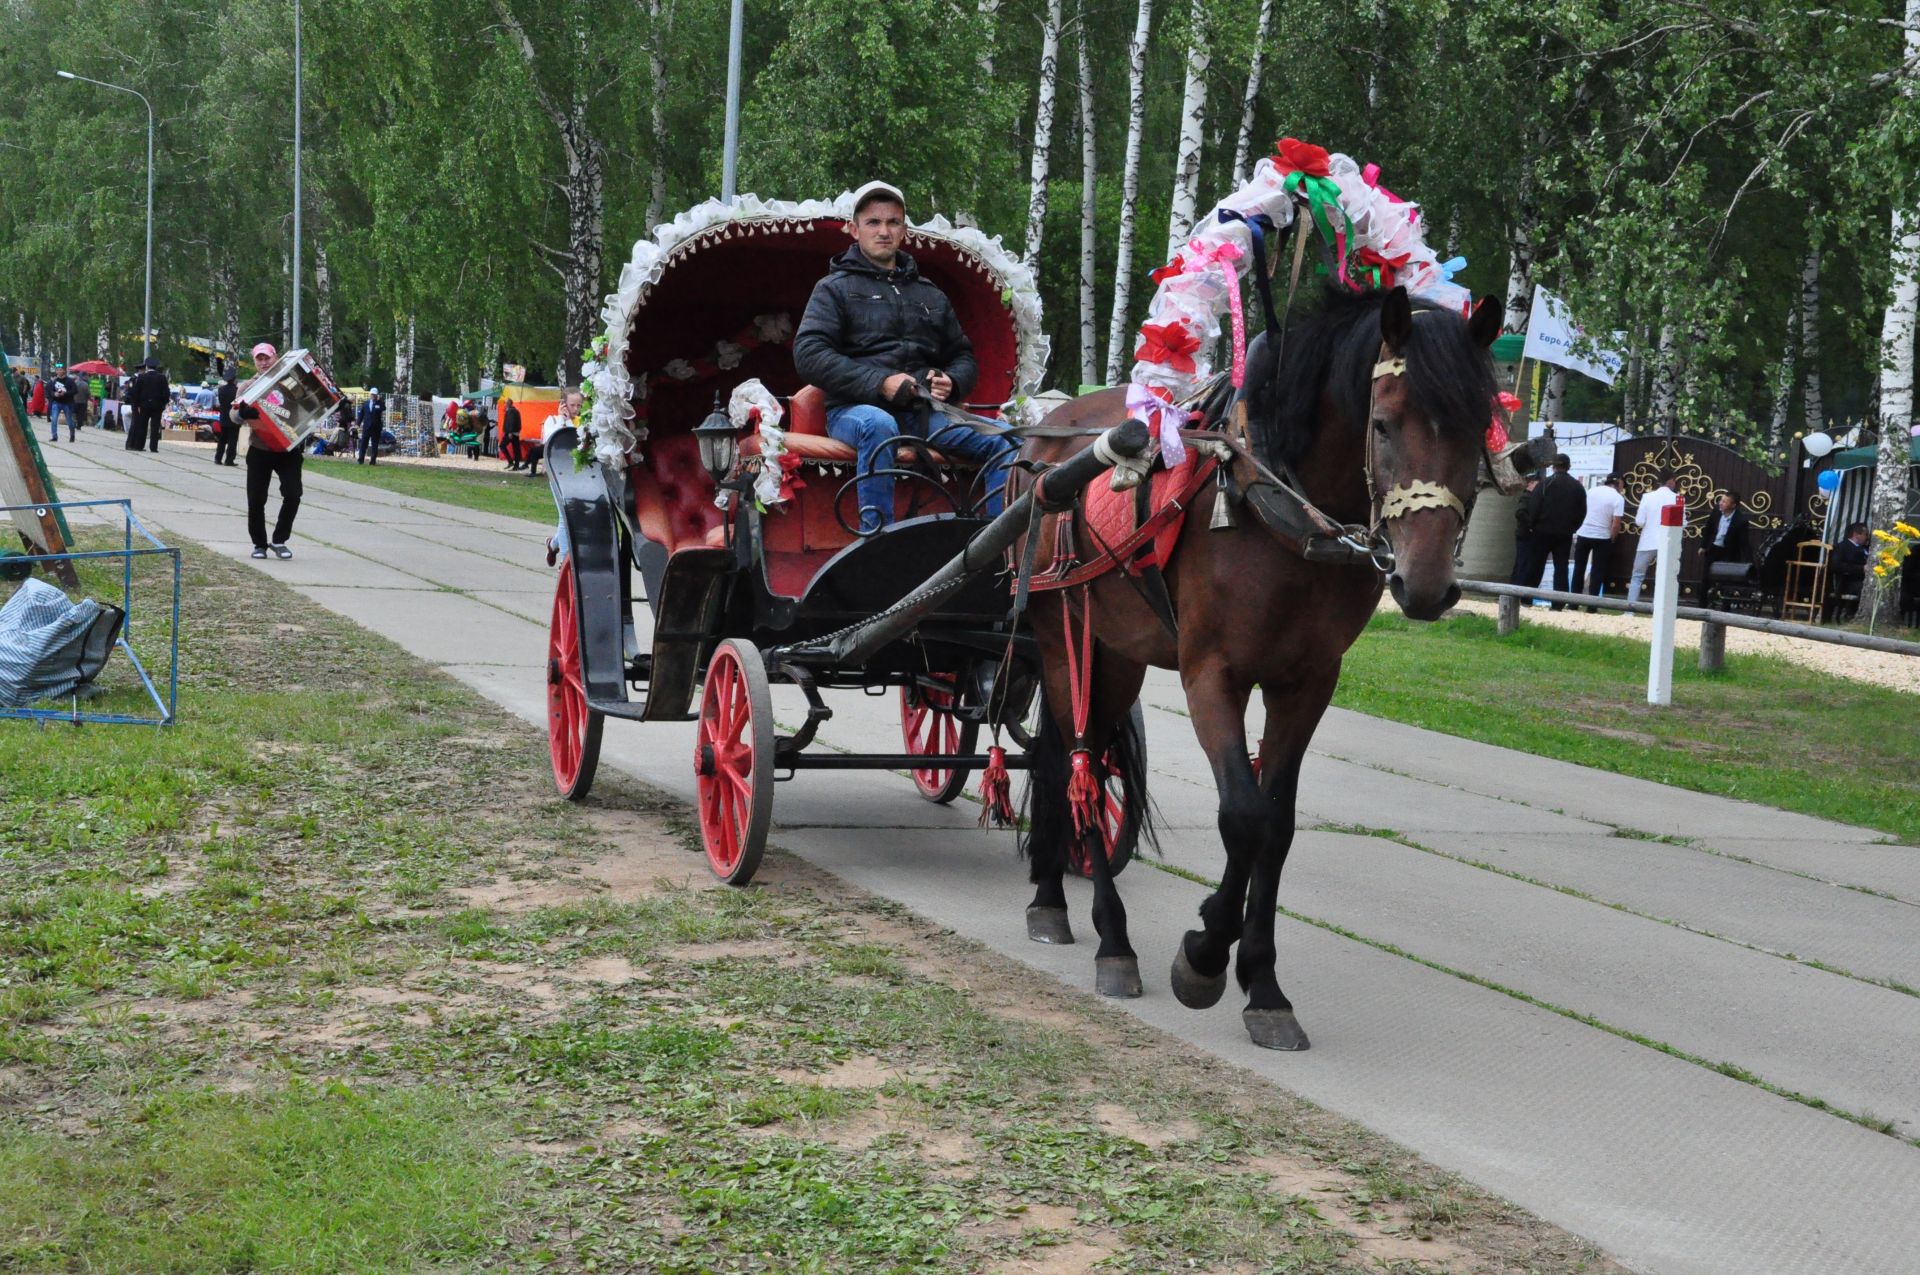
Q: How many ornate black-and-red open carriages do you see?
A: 1